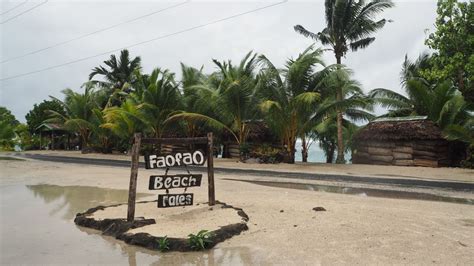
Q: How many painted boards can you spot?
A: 3